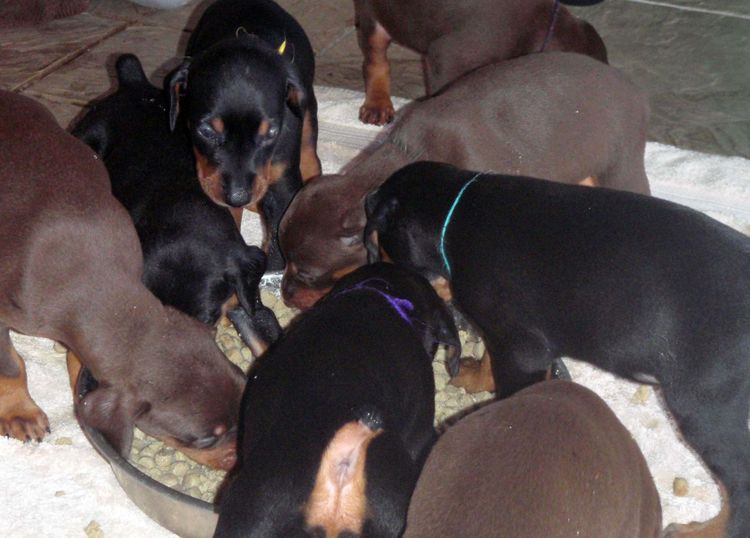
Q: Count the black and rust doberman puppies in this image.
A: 4